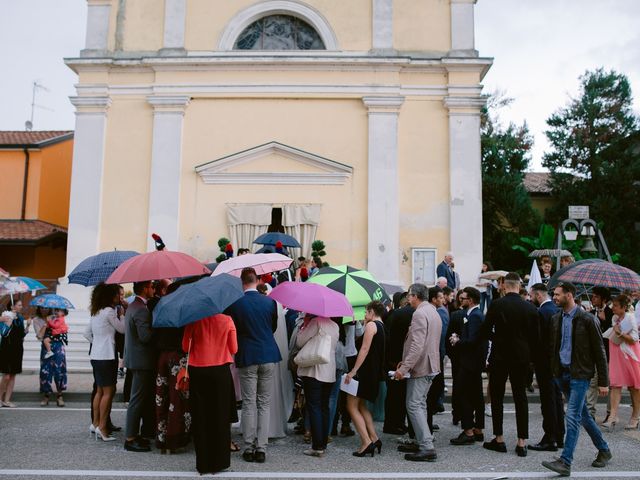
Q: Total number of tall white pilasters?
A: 4